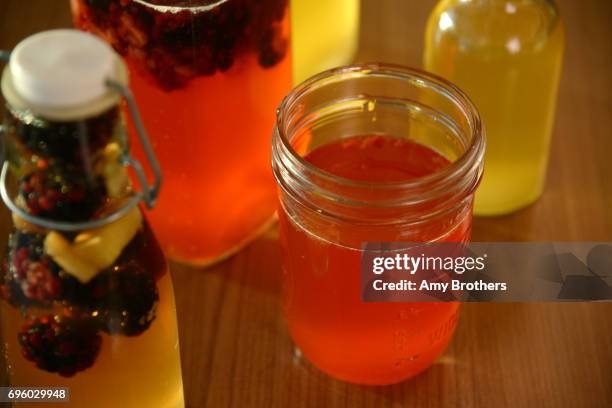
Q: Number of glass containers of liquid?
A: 5